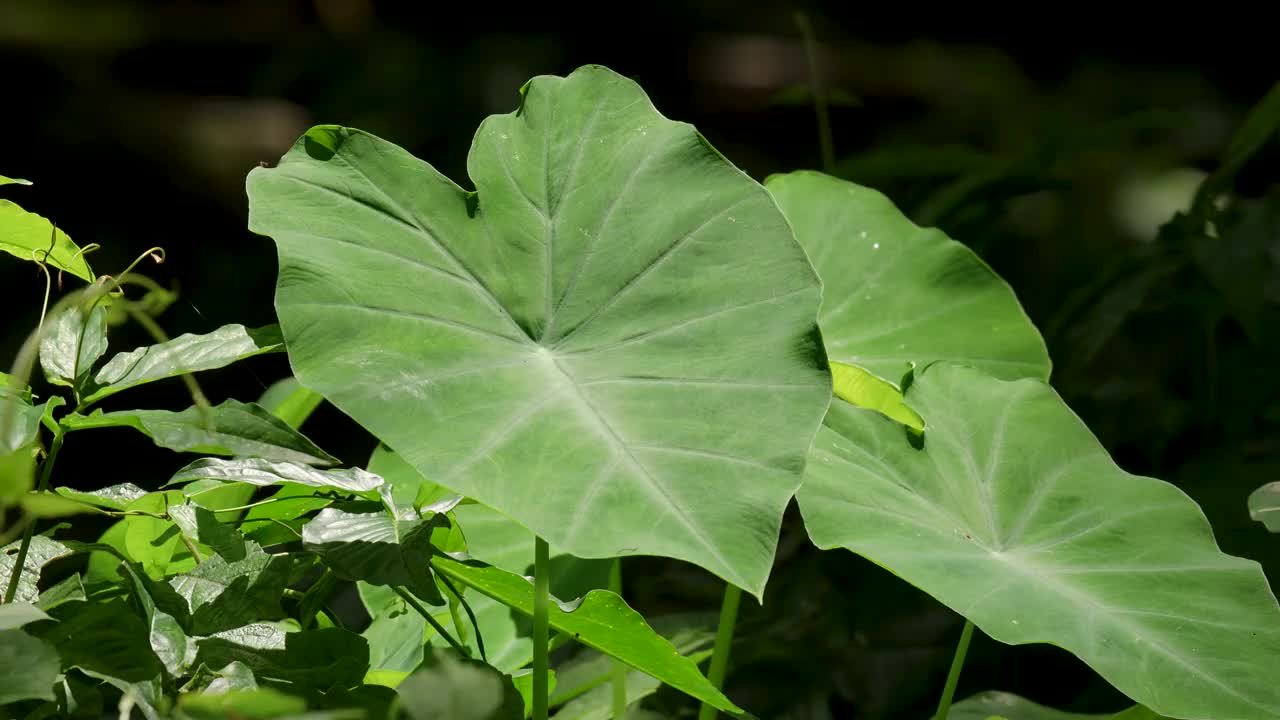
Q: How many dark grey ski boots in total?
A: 0